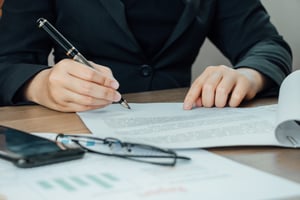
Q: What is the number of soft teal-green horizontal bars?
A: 5